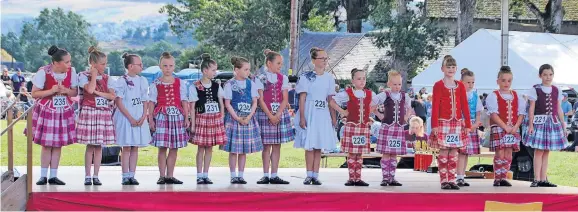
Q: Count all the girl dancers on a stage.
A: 14